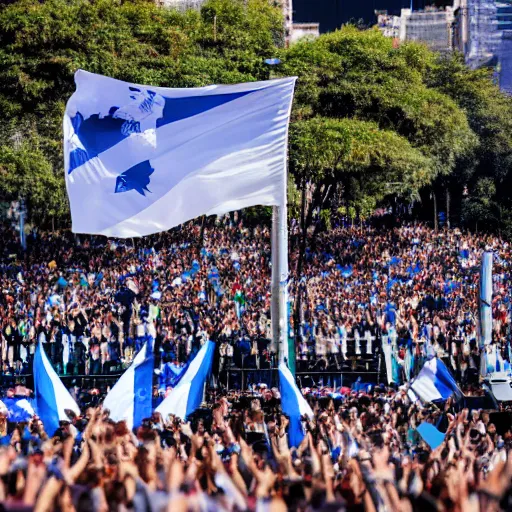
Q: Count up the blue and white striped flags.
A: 5